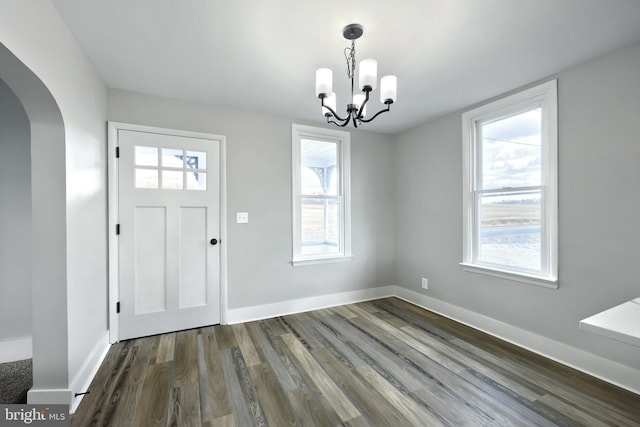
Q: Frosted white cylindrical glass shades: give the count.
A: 5